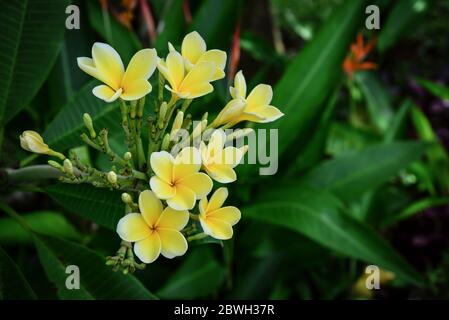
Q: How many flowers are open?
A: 8